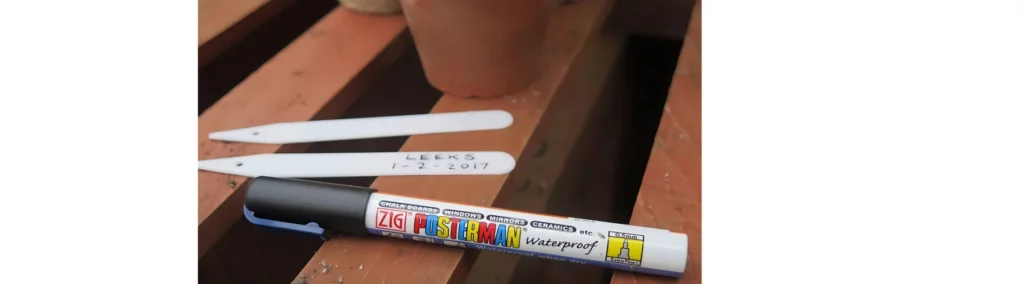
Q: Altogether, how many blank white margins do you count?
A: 2